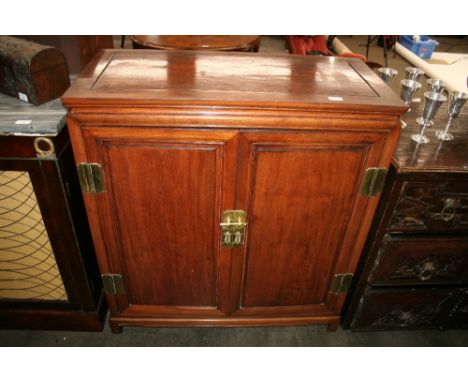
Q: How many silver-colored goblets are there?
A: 6